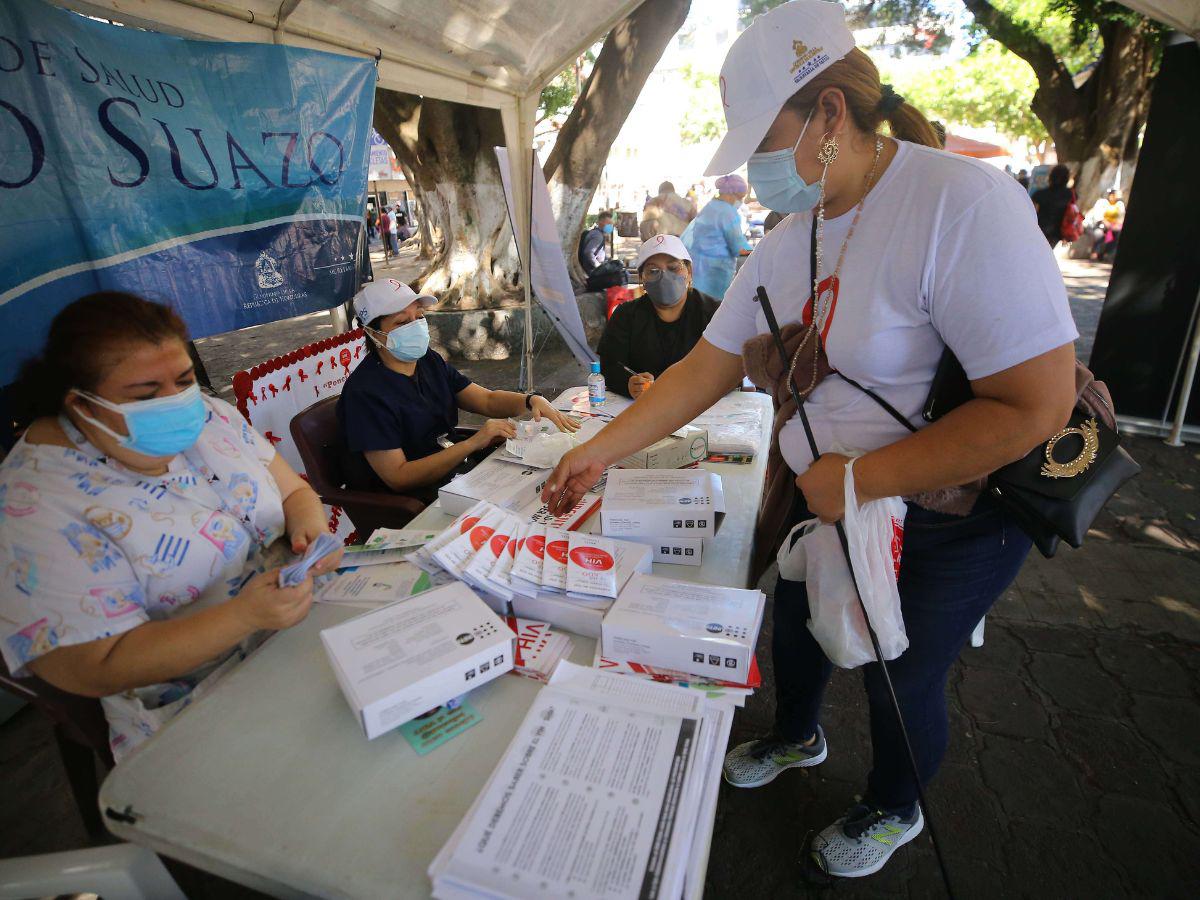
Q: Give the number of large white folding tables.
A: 1